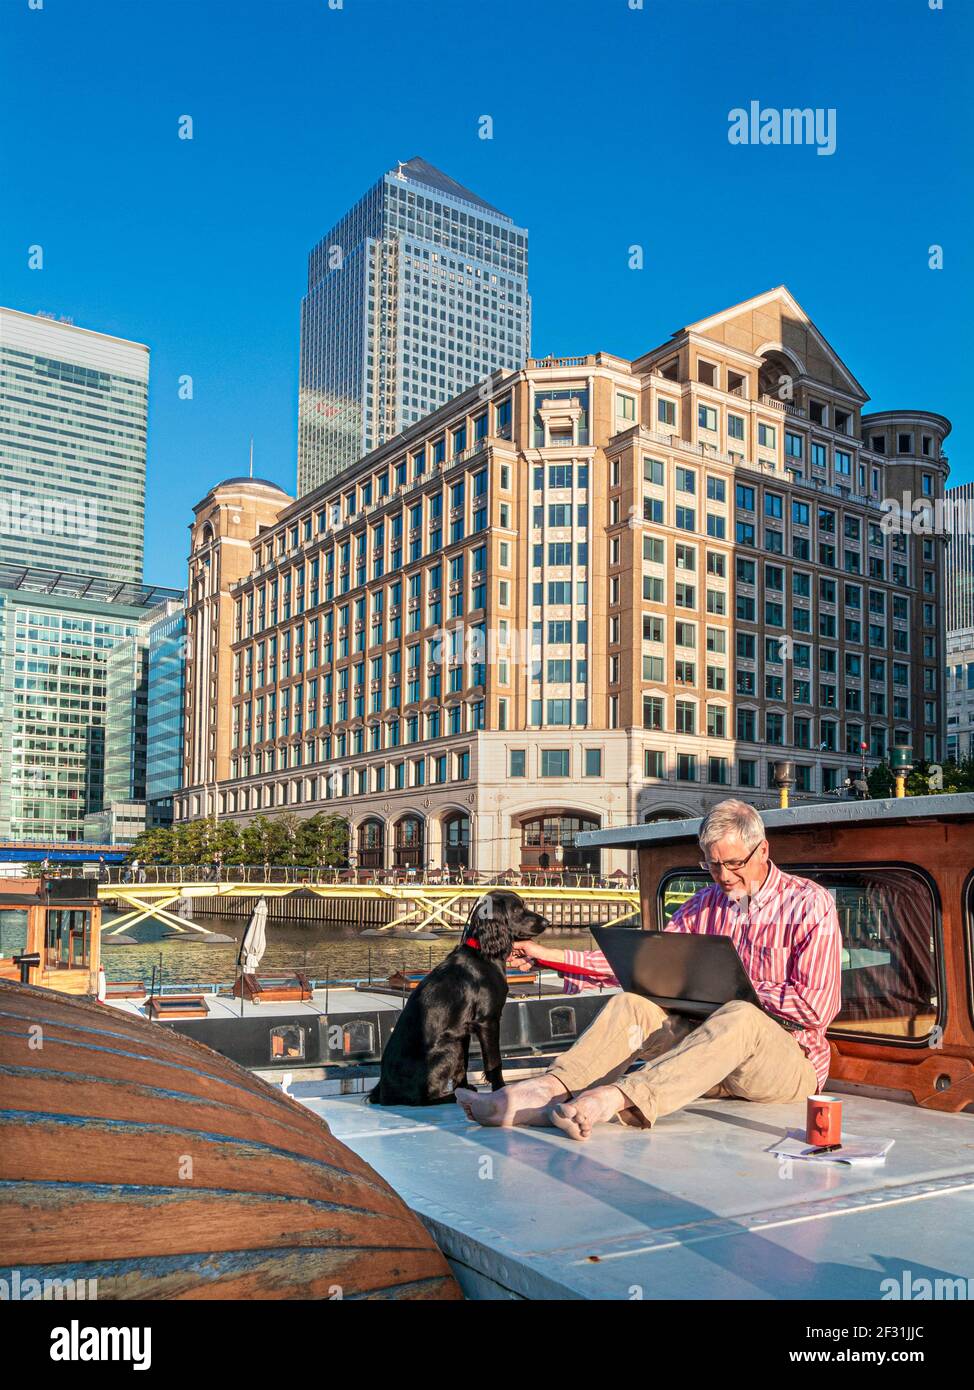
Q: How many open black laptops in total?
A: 1